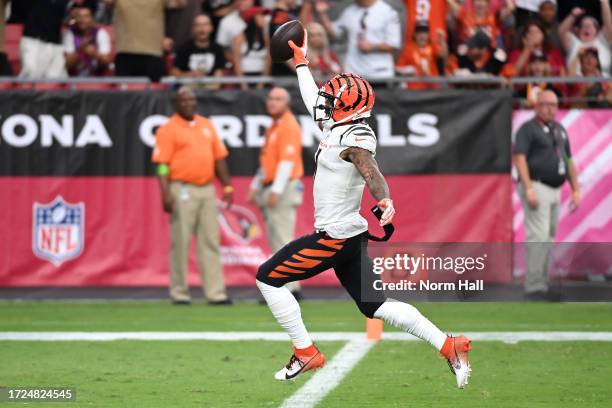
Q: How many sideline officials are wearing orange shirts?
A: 2